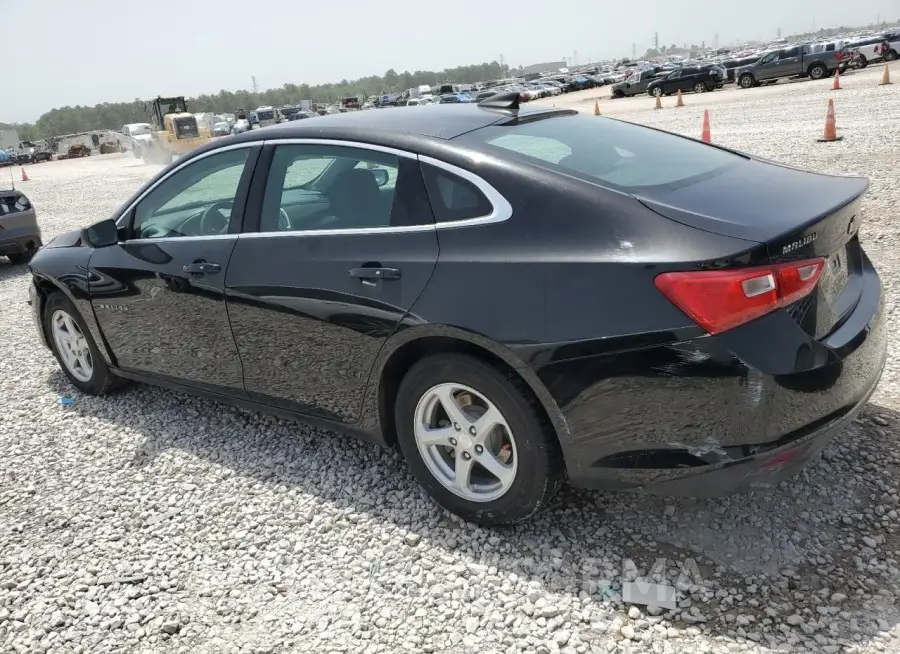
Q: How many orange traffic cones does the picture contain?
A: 8